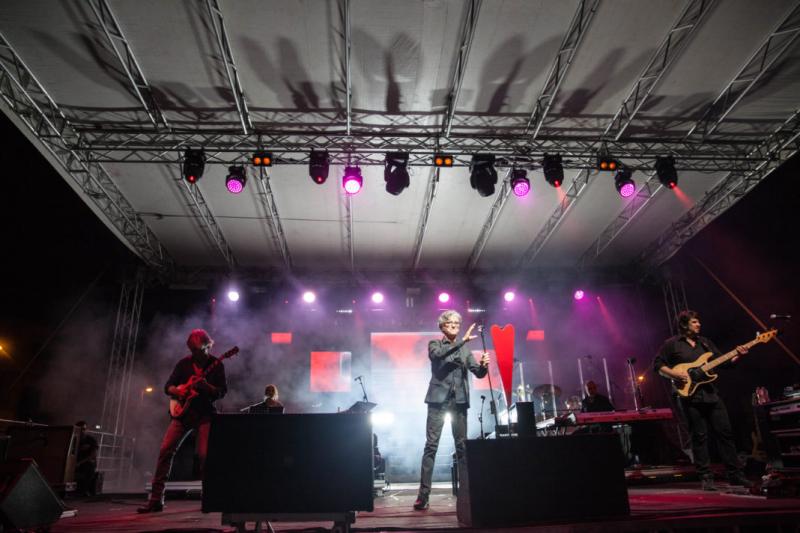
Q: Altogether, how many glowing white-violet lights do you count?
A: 10